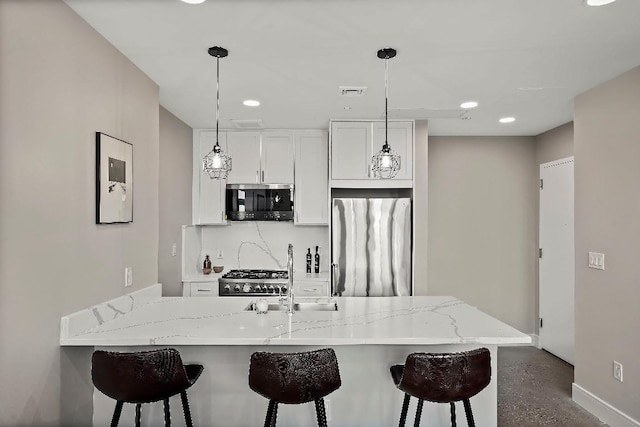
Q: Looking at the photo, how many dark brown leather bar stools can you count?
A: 3